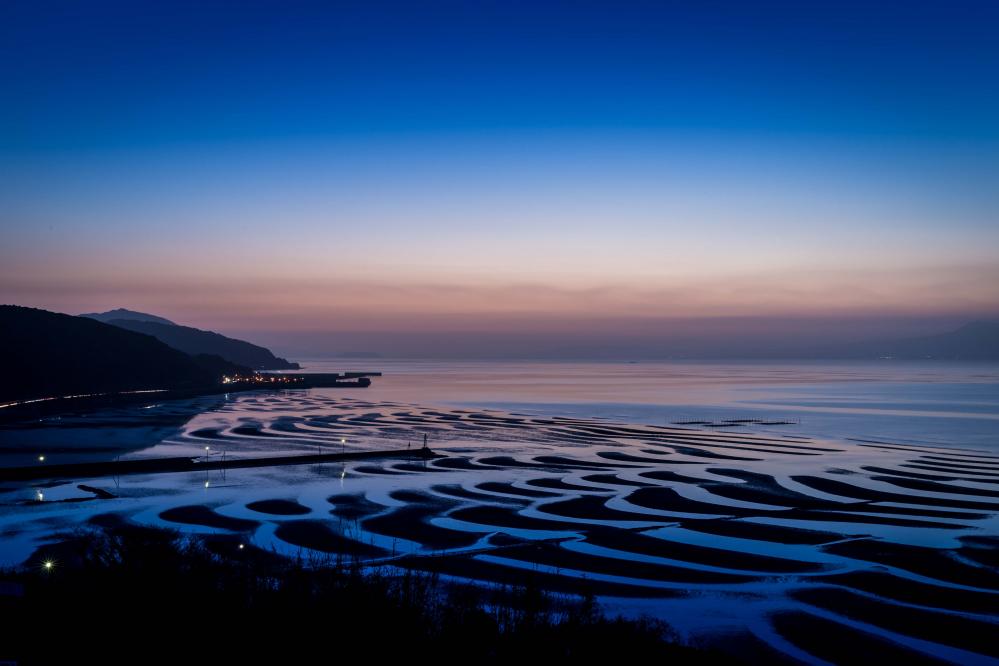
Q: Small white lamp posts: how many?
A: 5